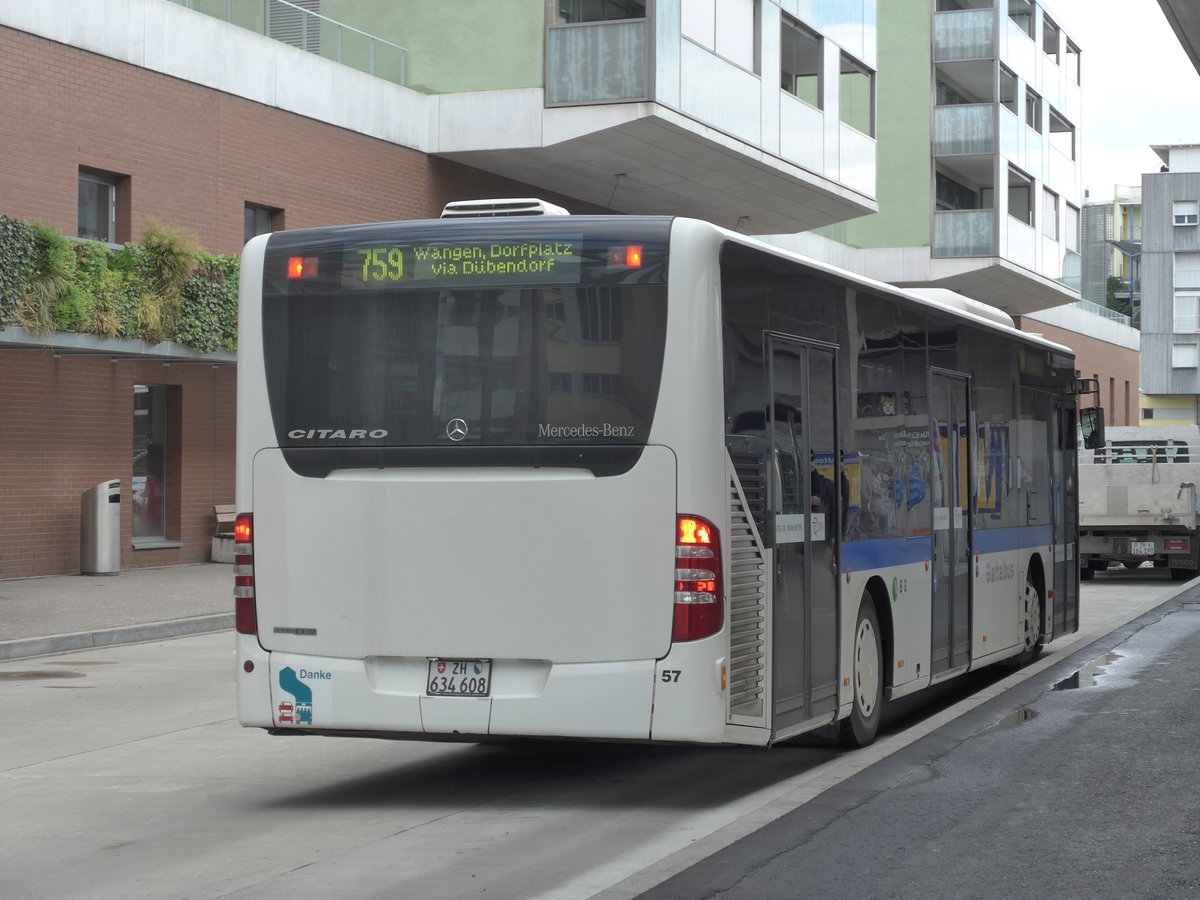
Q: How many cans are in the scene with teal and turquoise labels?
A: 0